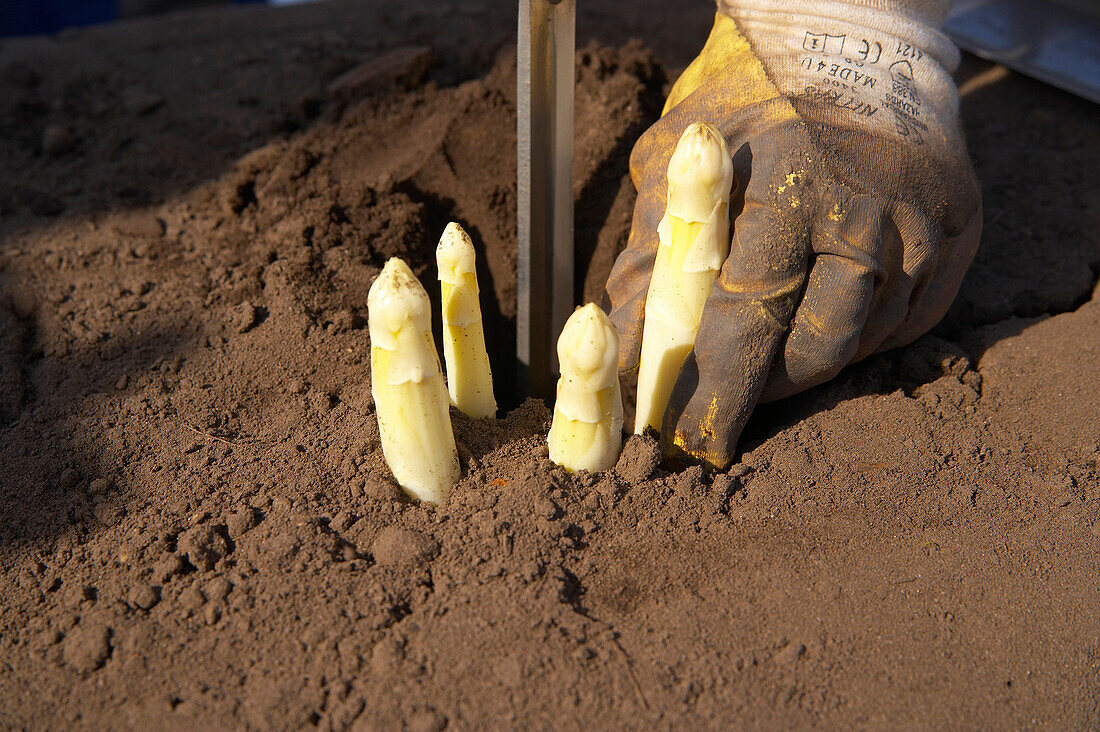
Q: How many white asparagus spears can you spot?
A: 4